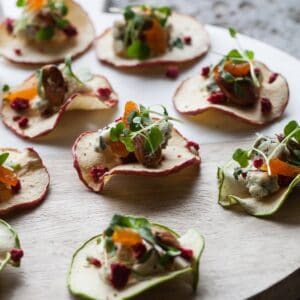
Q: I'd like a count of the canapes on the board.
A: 9